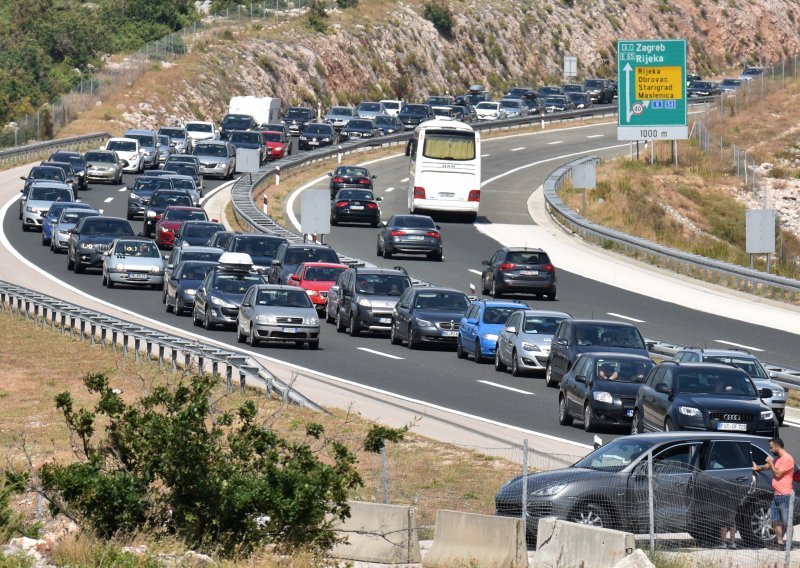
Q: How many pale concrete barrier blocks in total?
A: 3